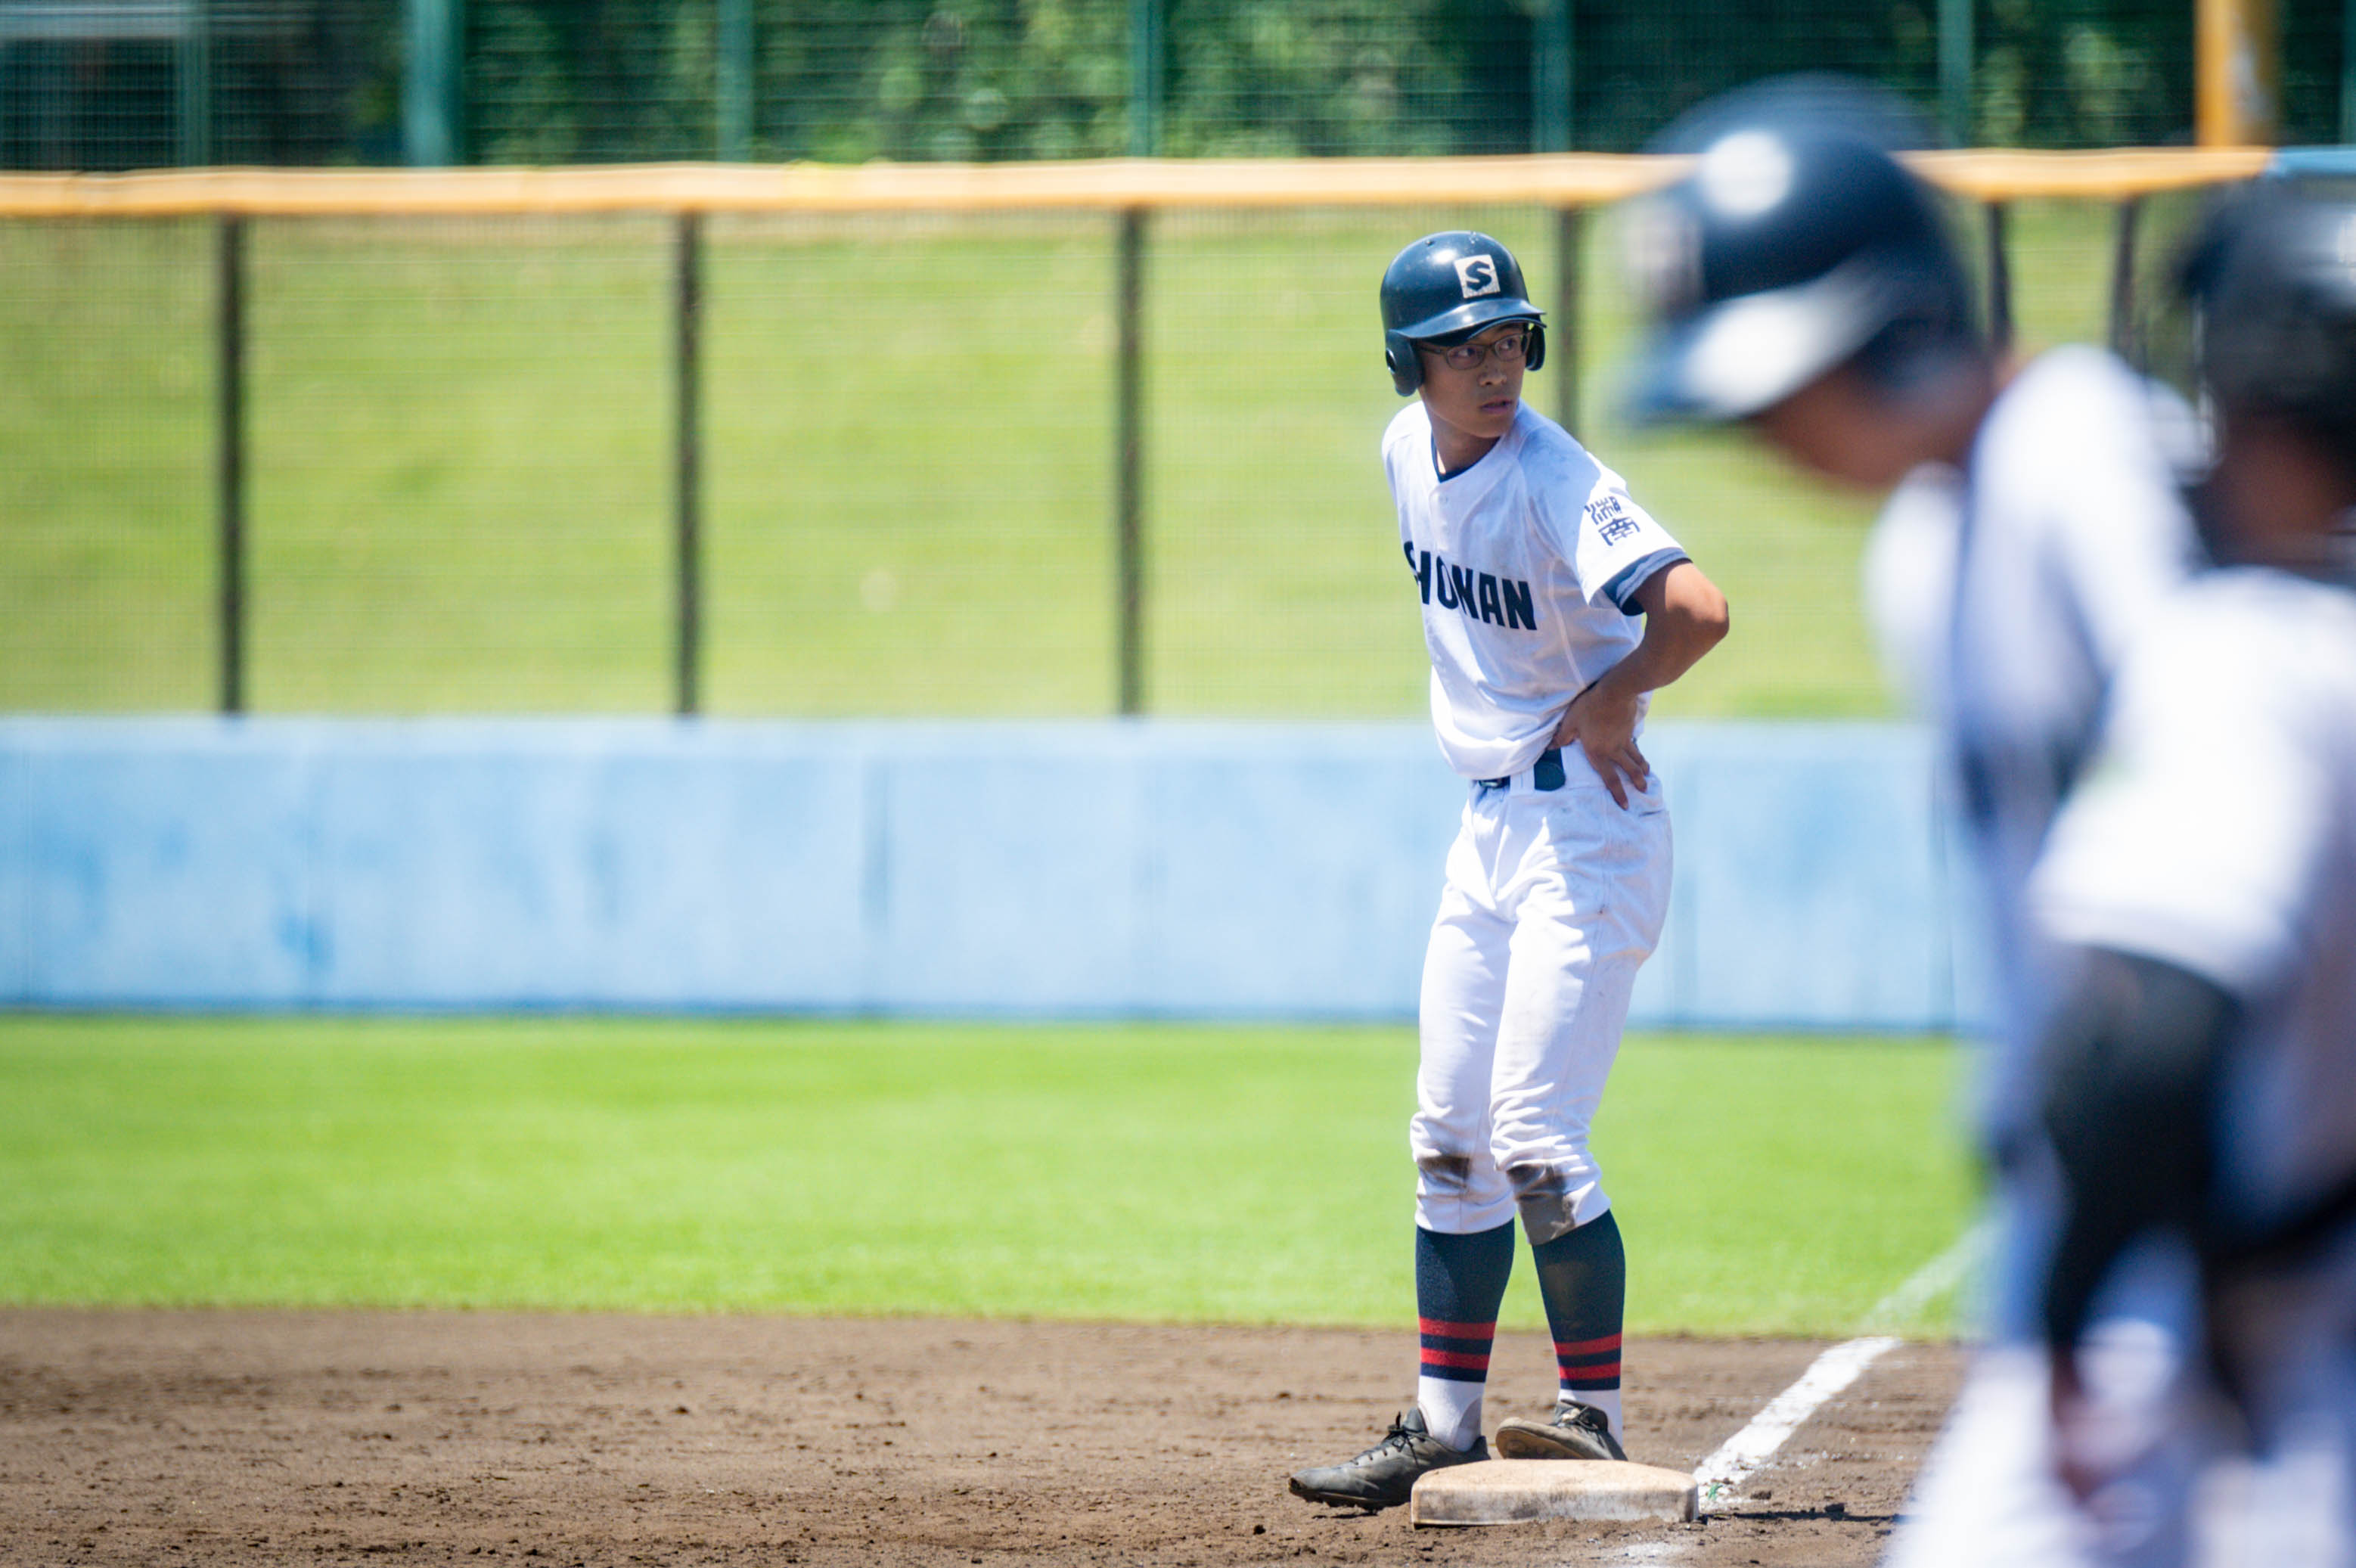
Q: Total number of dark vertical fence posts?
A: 6